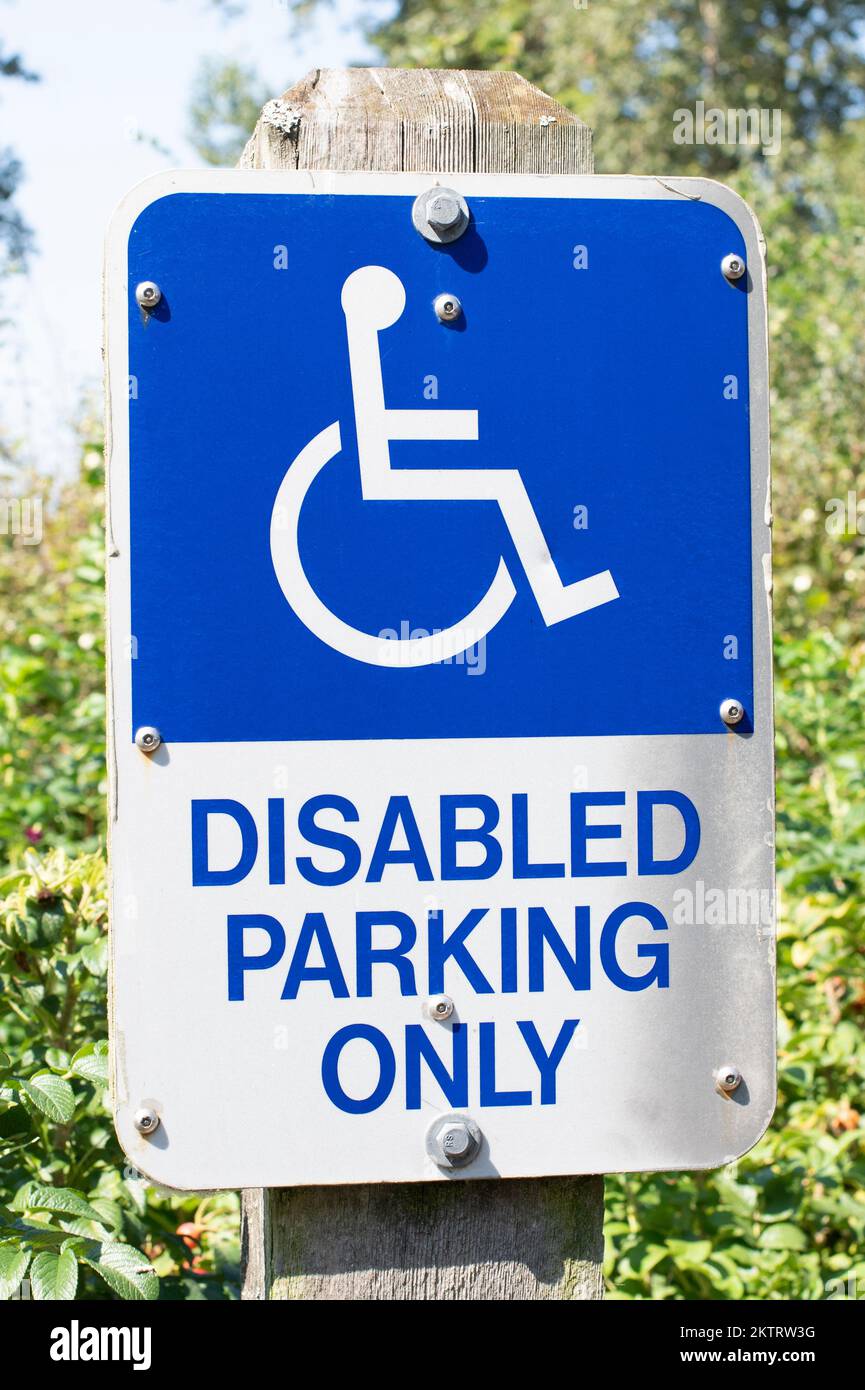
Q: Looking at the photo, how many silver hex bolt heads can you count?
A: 2